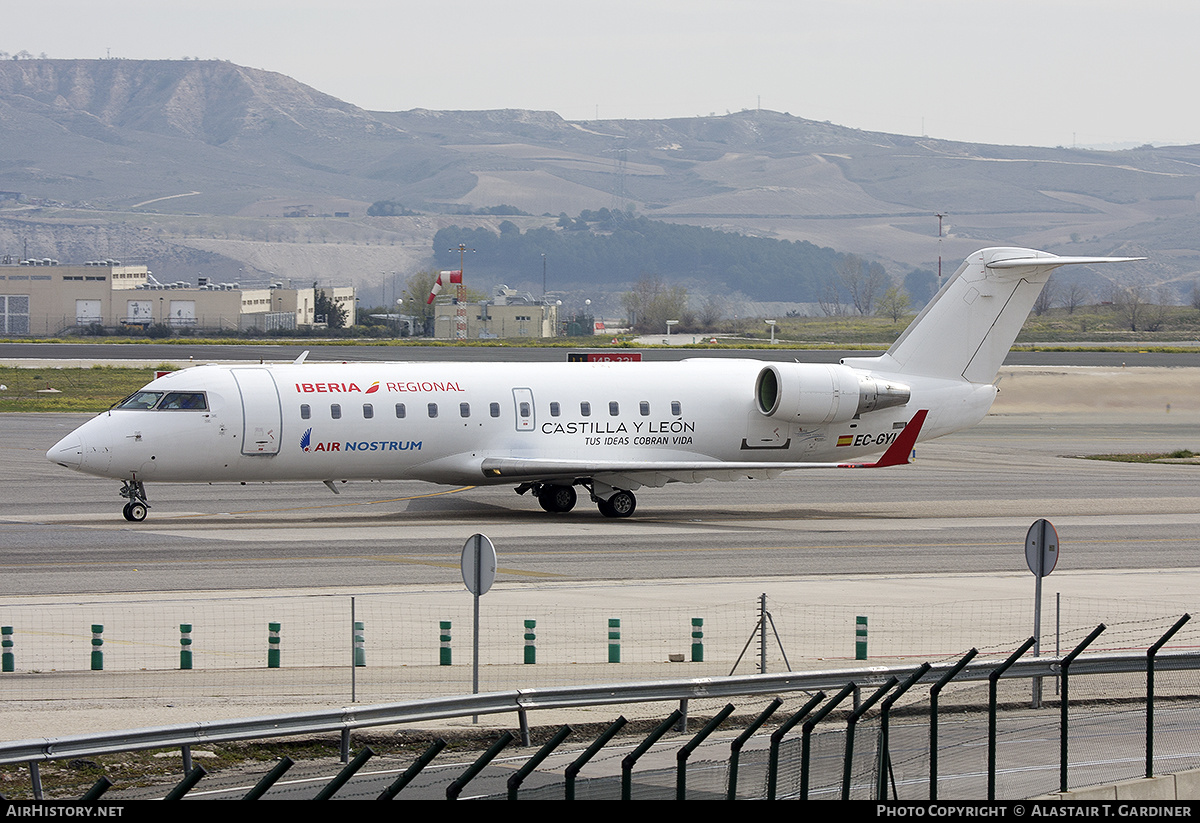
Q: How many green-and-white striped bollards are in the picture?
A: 10